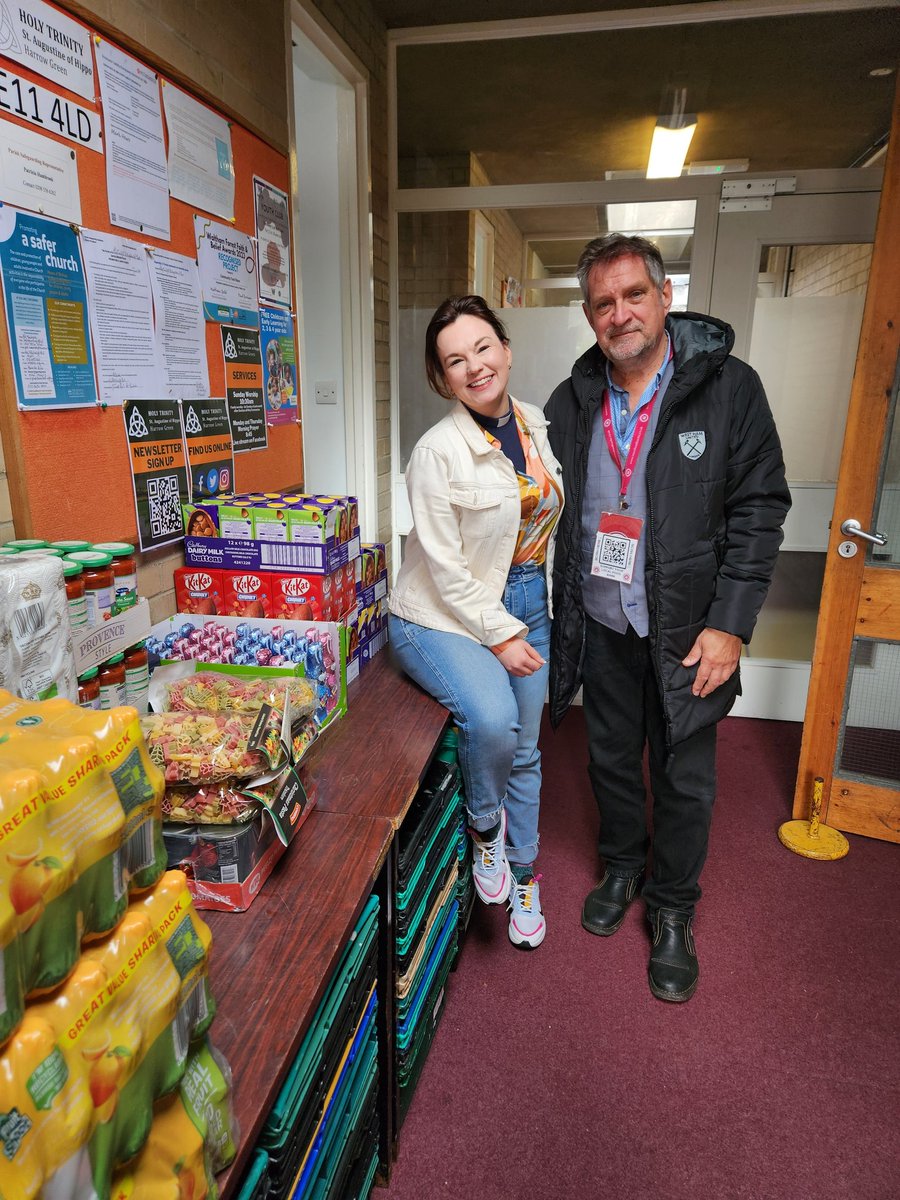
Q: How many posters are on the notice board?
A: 14